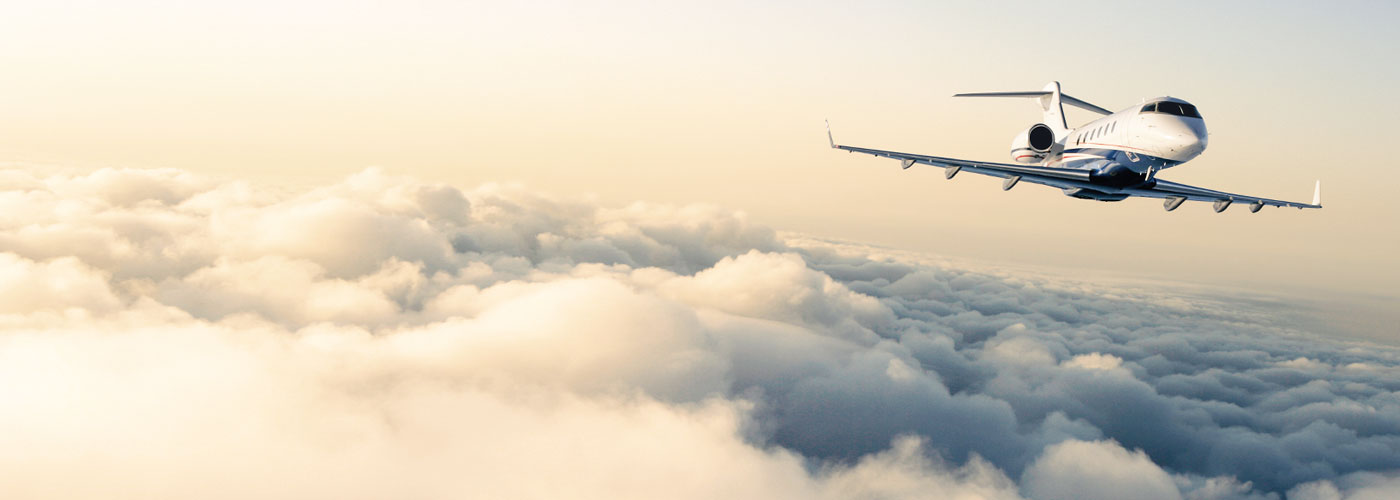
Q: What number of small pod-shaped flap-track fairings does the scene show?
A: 6